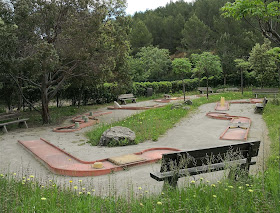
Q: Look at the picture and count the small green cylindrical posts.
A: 4